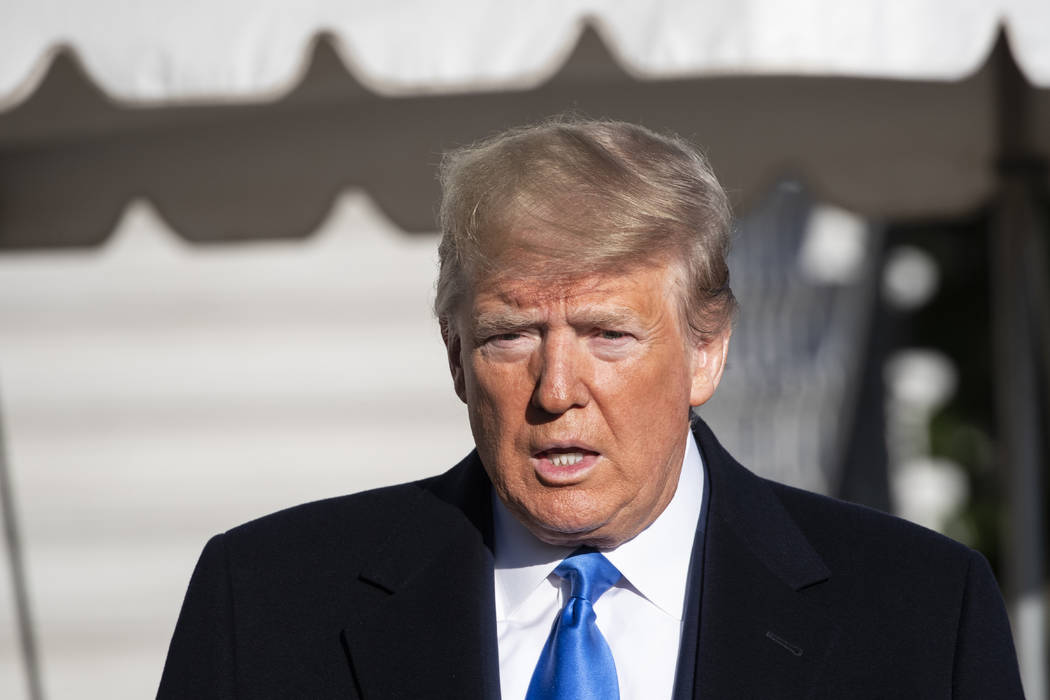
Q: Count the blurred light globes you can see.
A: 4